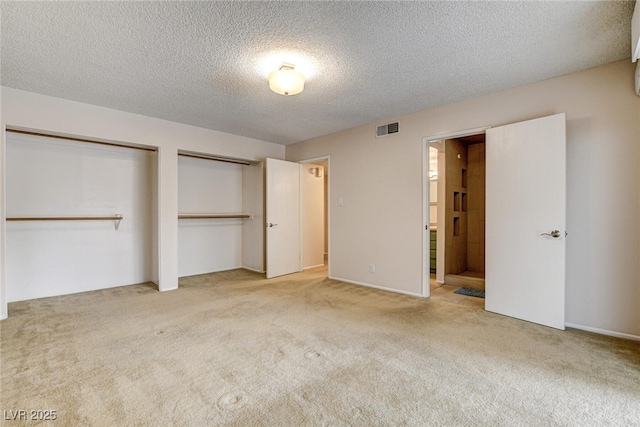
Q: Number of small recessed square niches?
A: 4